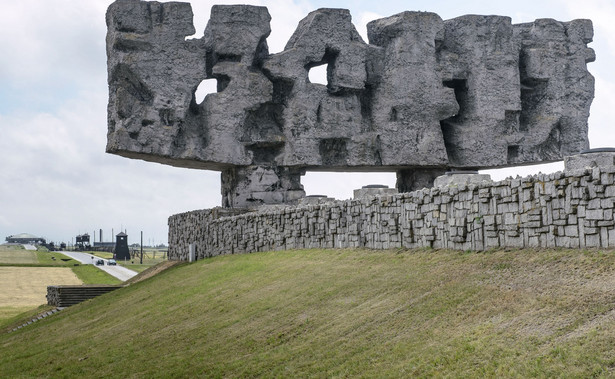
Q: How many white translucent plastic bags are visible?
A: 0